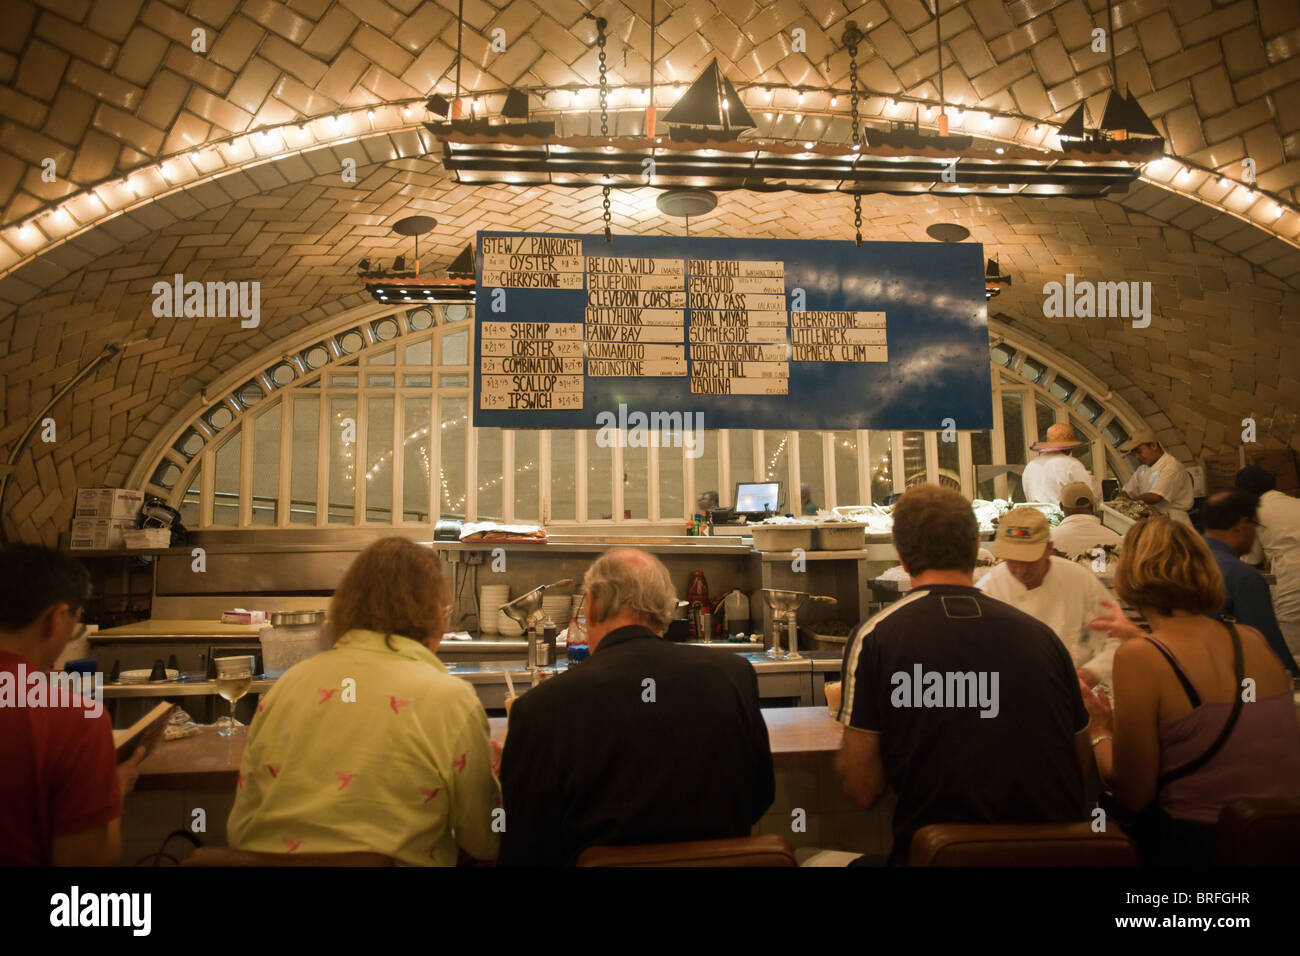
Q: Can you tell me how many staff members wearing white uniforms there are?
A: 5